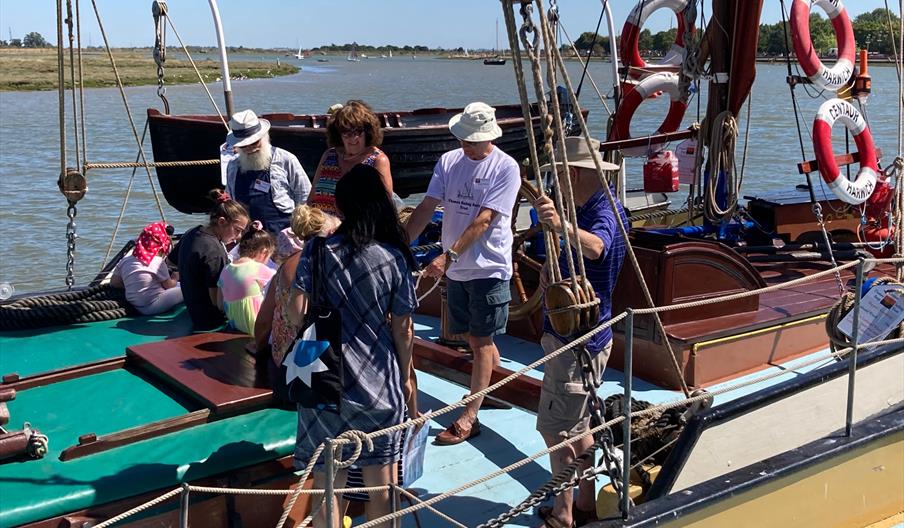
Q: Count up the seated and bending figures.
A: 5